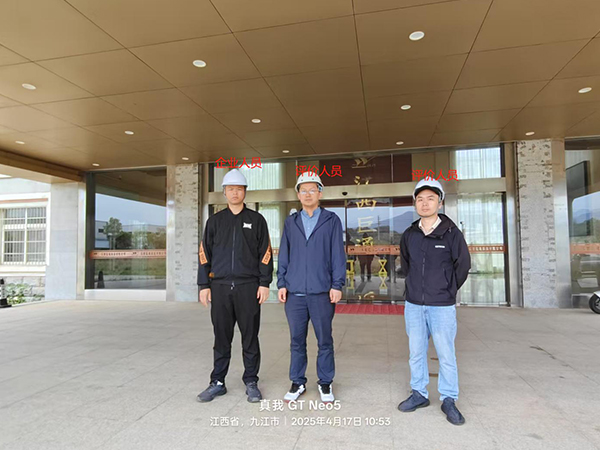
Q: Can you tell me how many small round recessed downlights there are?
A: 13